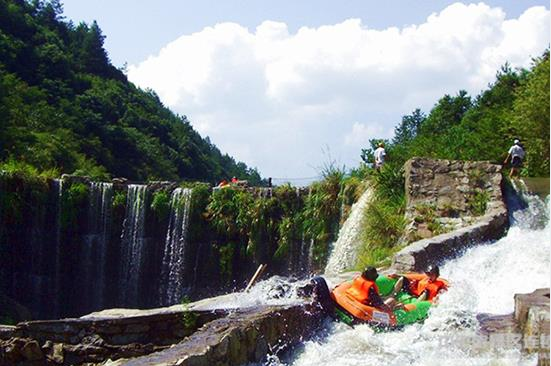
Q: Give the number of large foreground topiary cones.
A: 0